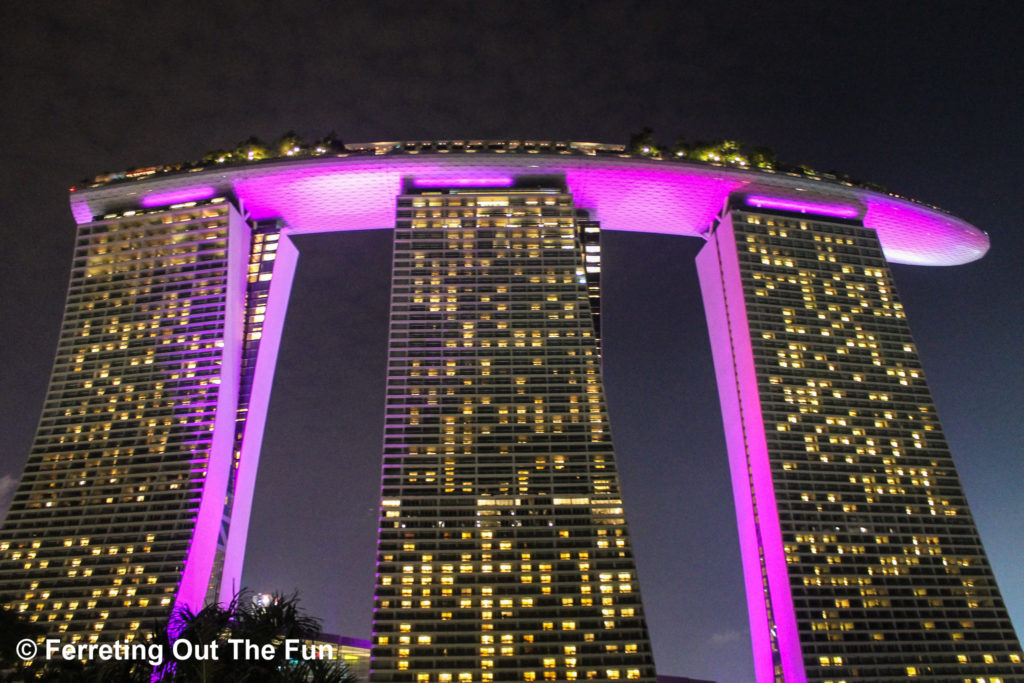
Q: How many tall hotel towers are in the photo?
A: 3